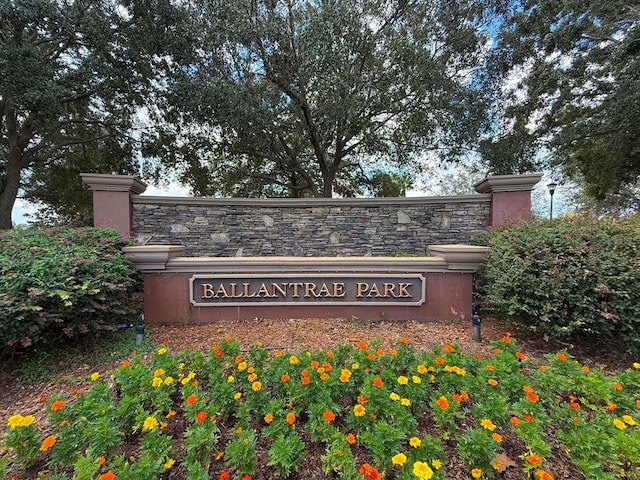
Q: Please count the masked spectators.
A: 0